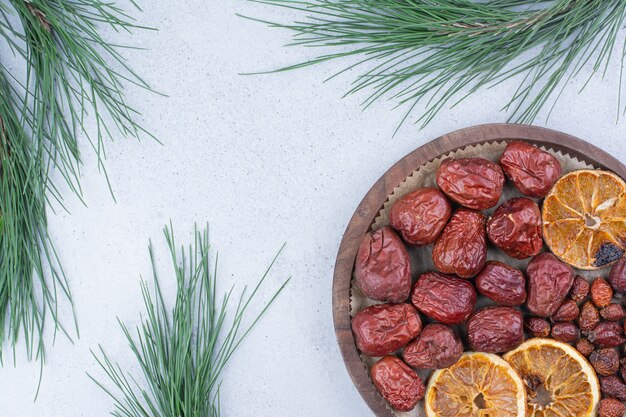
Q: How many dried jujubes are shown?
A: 14